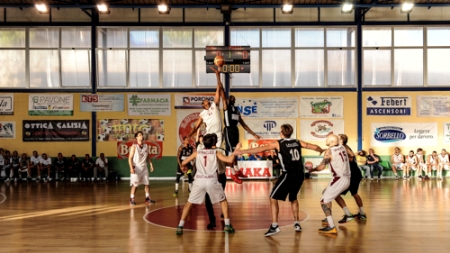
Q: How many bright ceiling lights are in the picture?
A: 6